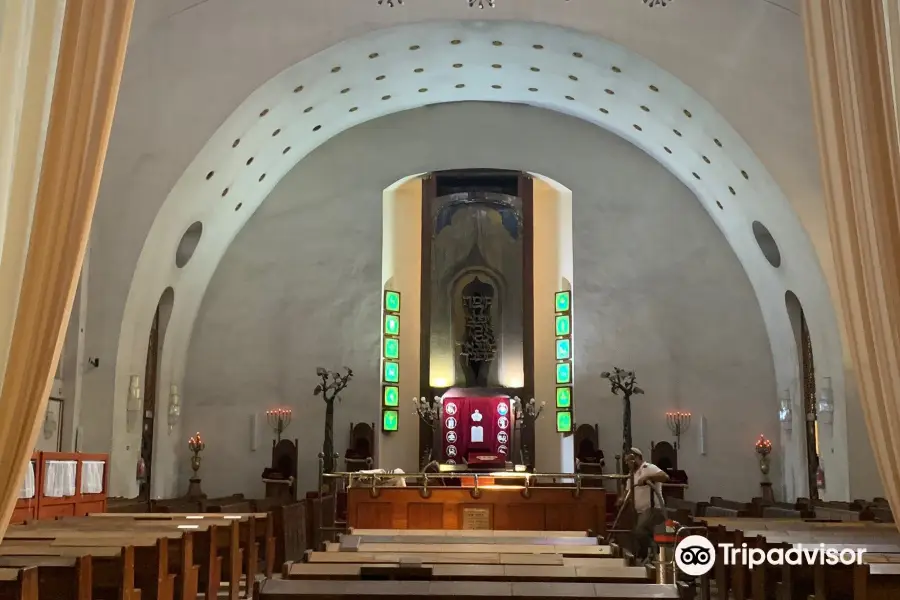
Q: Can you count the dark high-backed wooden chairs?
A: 4